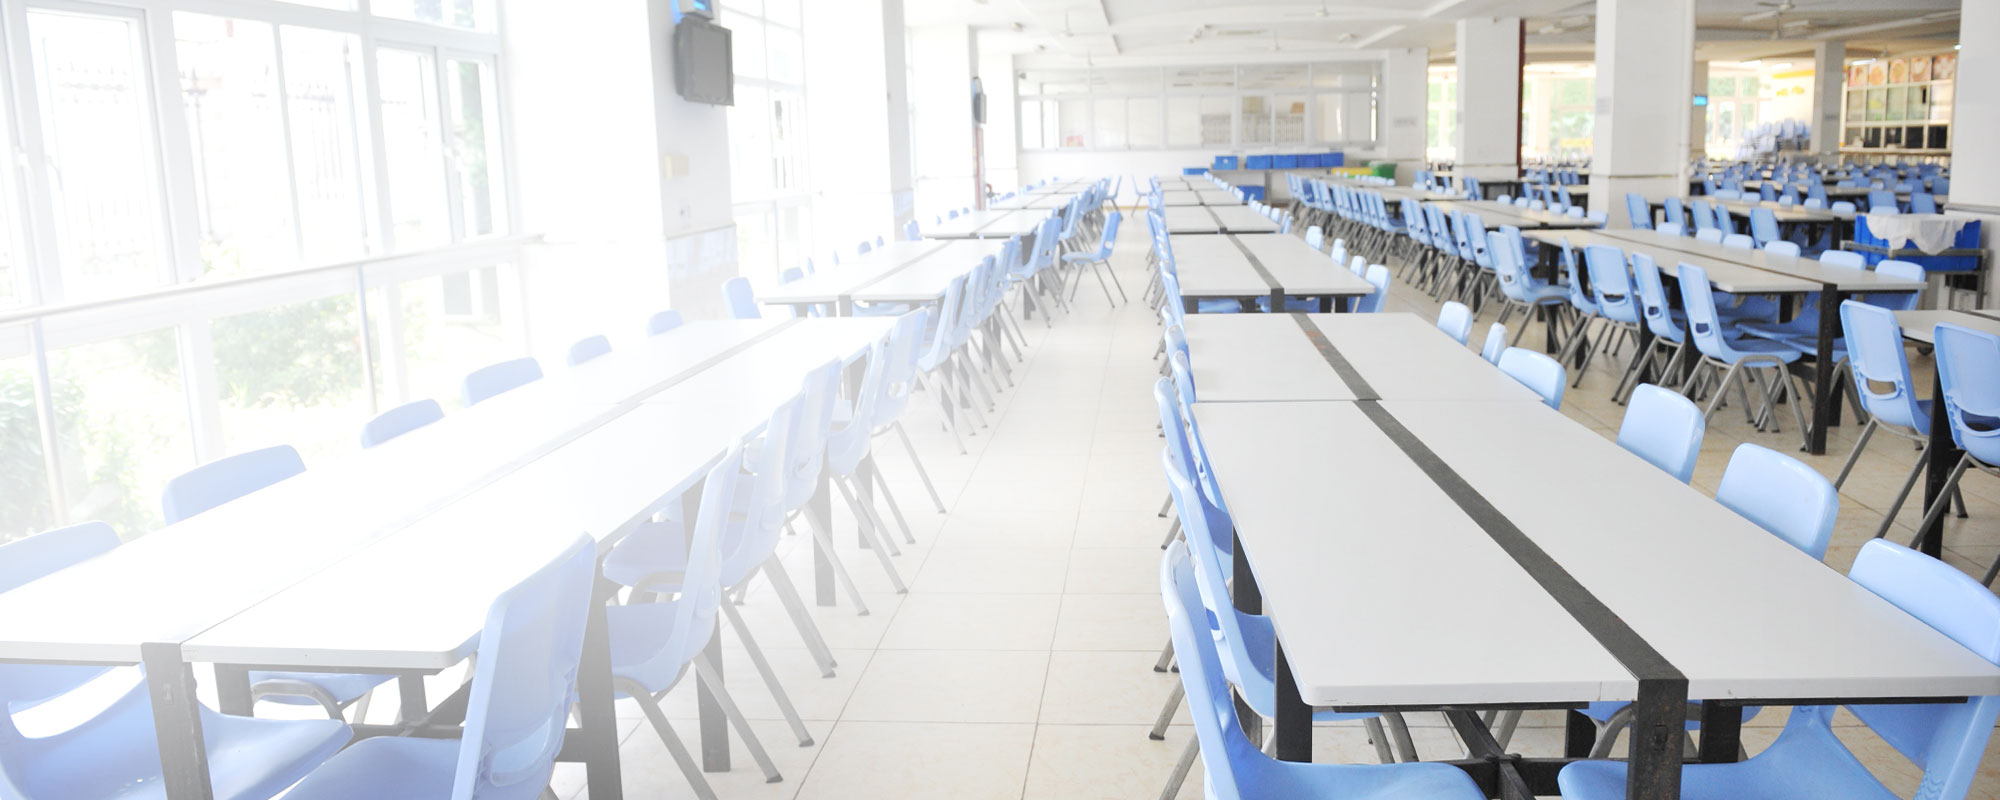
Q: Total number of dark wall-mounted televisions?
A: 2